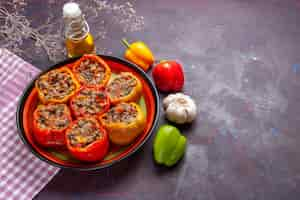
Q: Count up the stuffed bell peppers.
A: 7